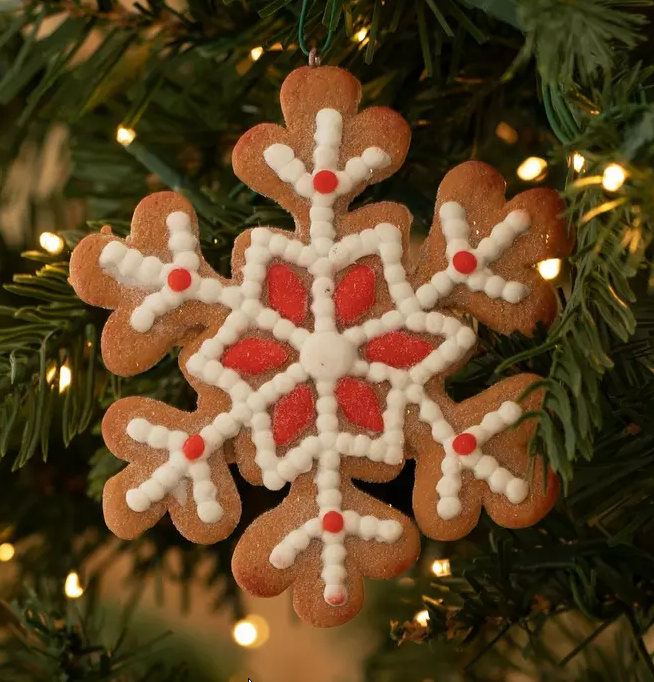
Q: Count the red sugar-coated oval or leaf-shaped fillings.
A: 6